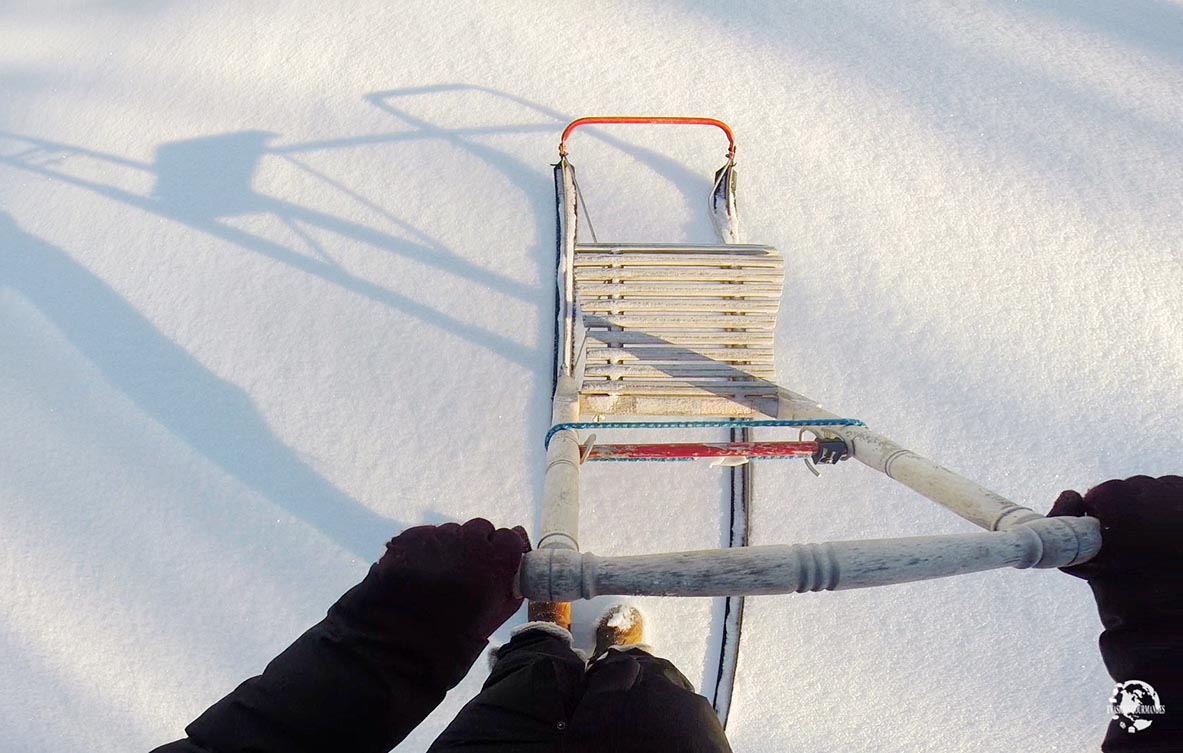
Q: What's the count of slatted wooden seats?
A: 1